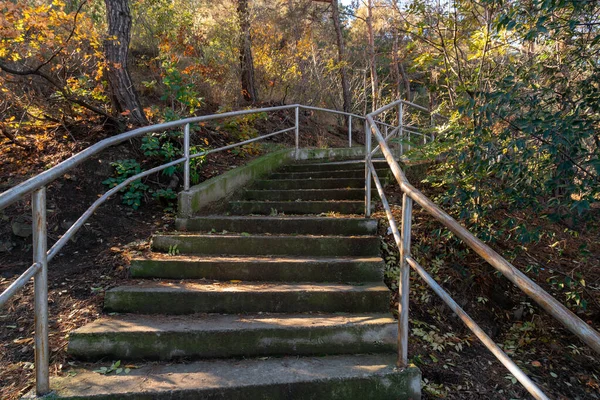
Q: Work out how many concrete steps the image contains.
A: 11